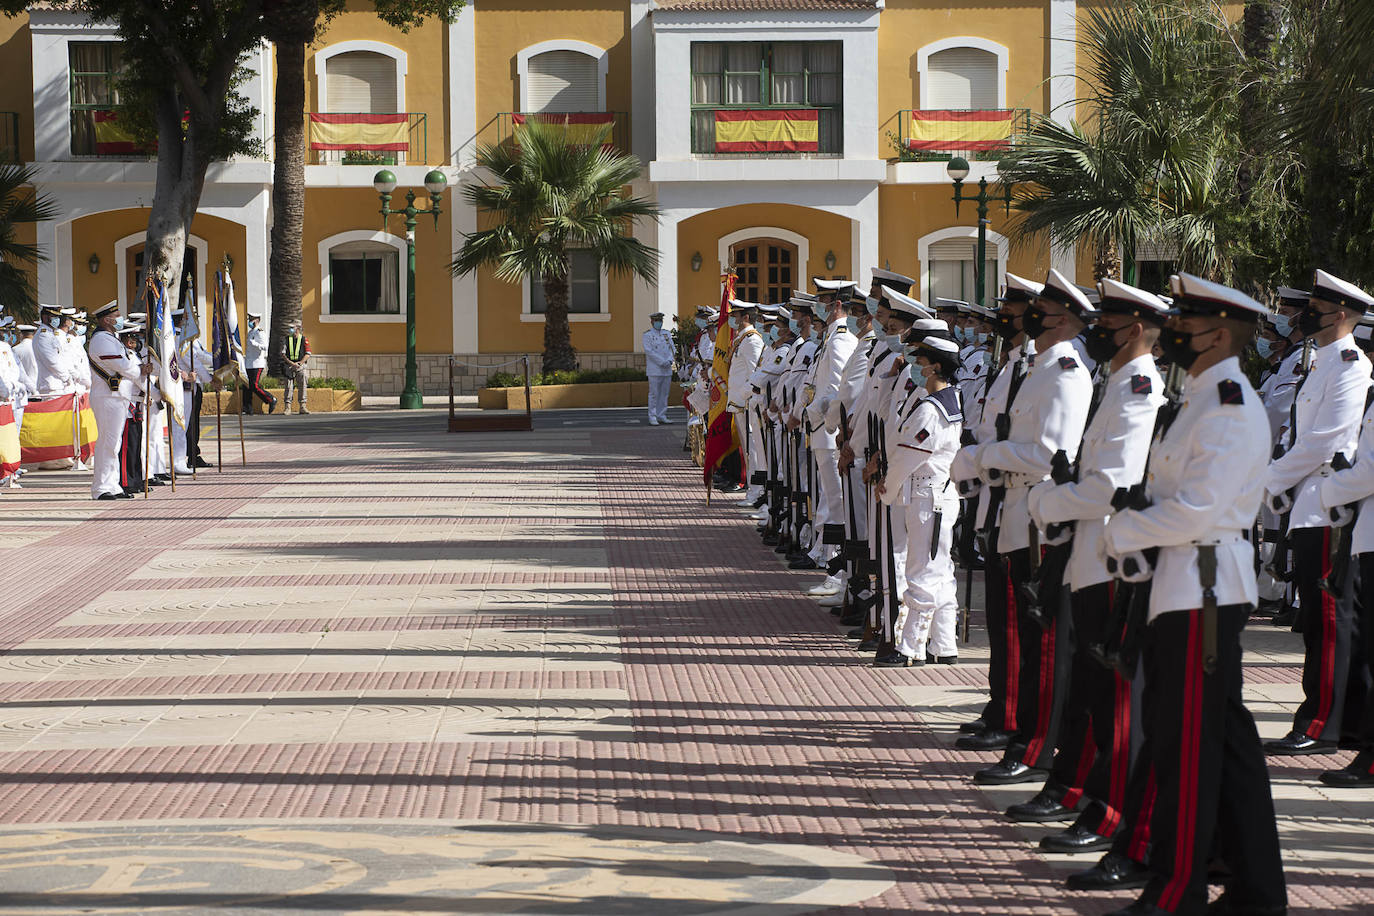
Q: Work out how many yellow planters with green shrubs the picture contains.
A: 2